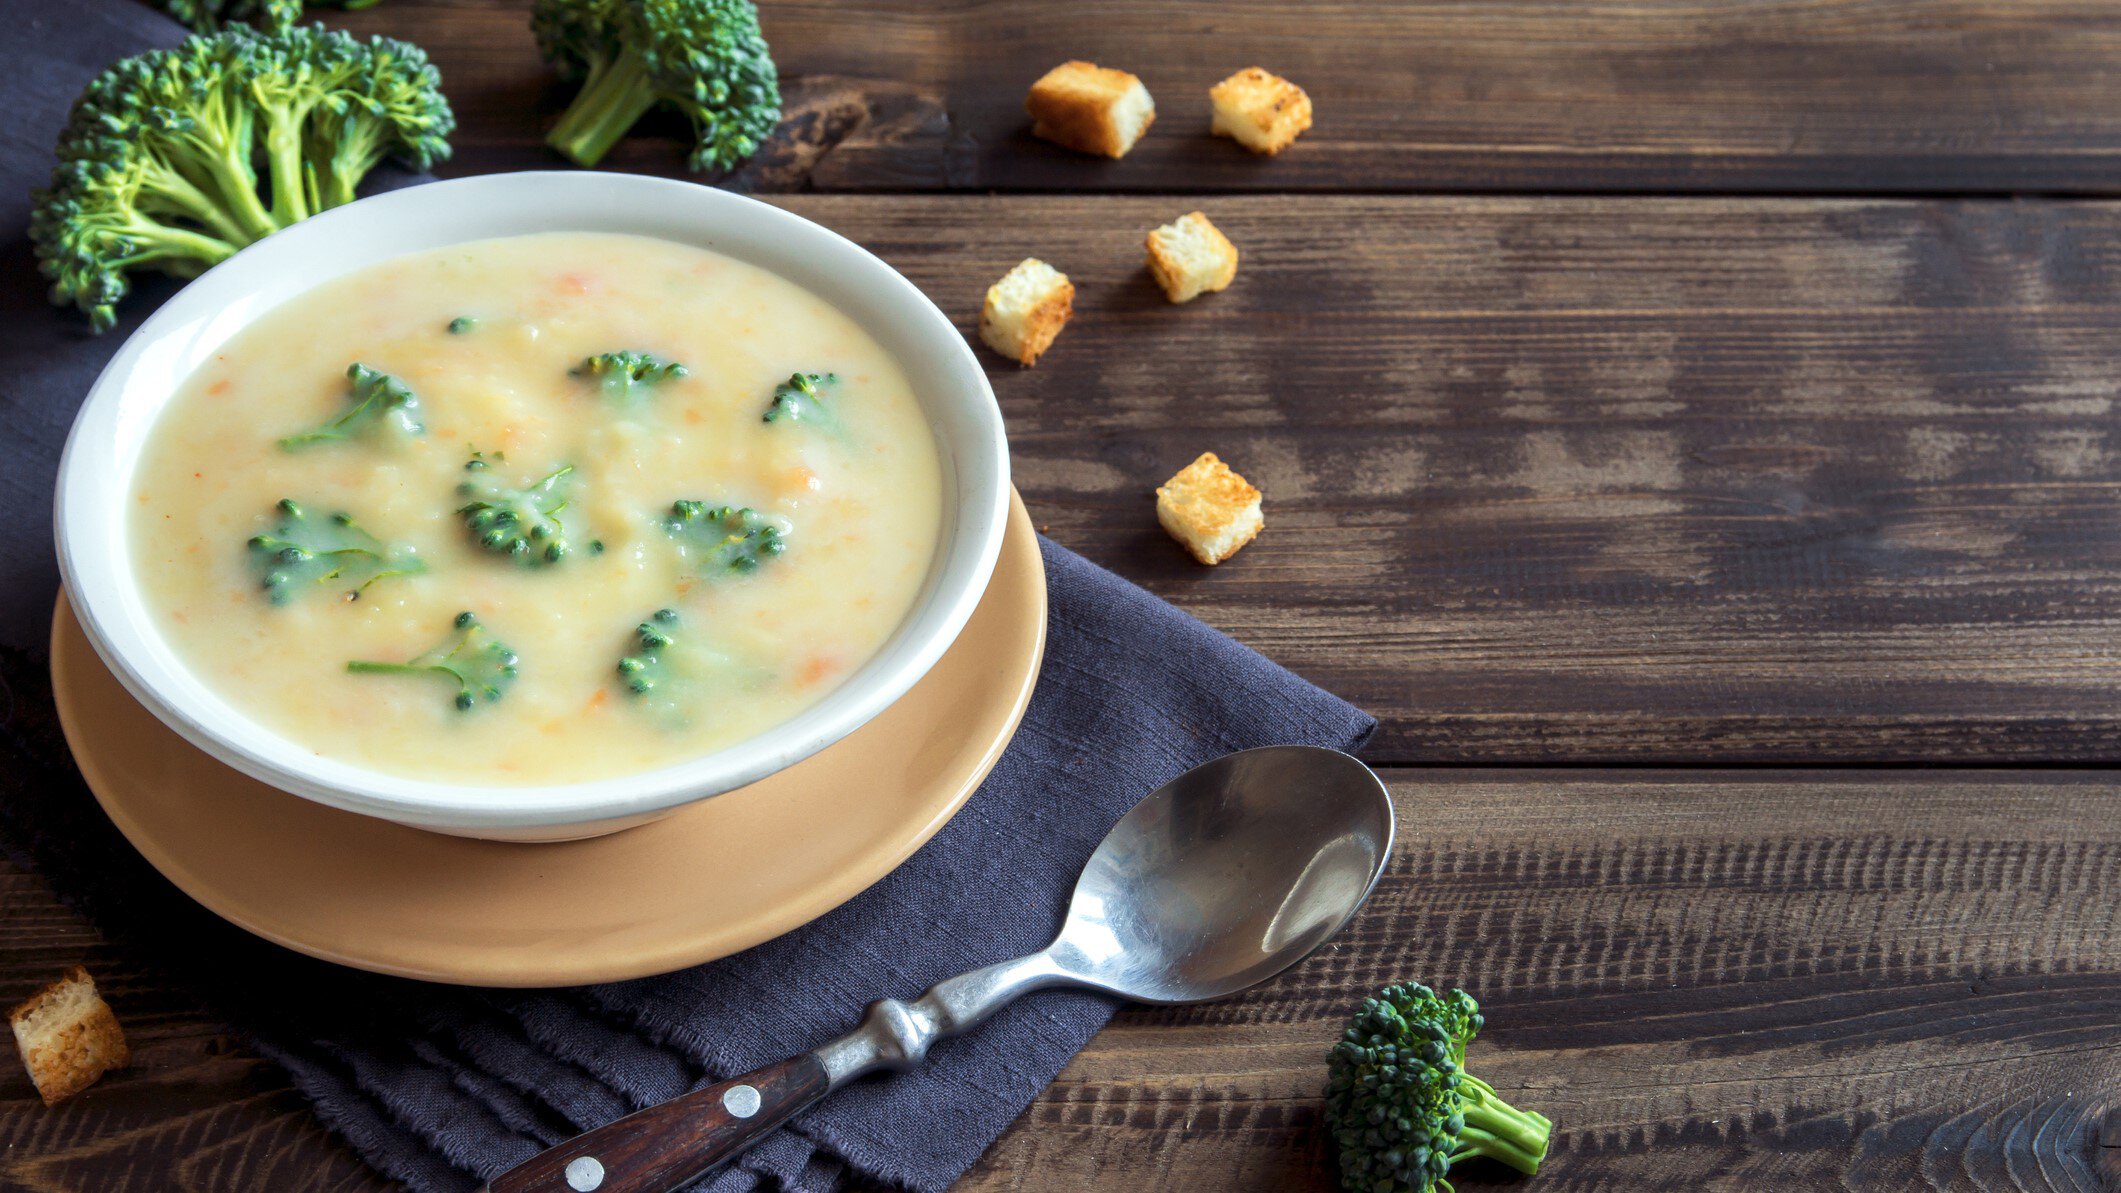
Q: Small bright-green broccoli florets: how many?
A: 8